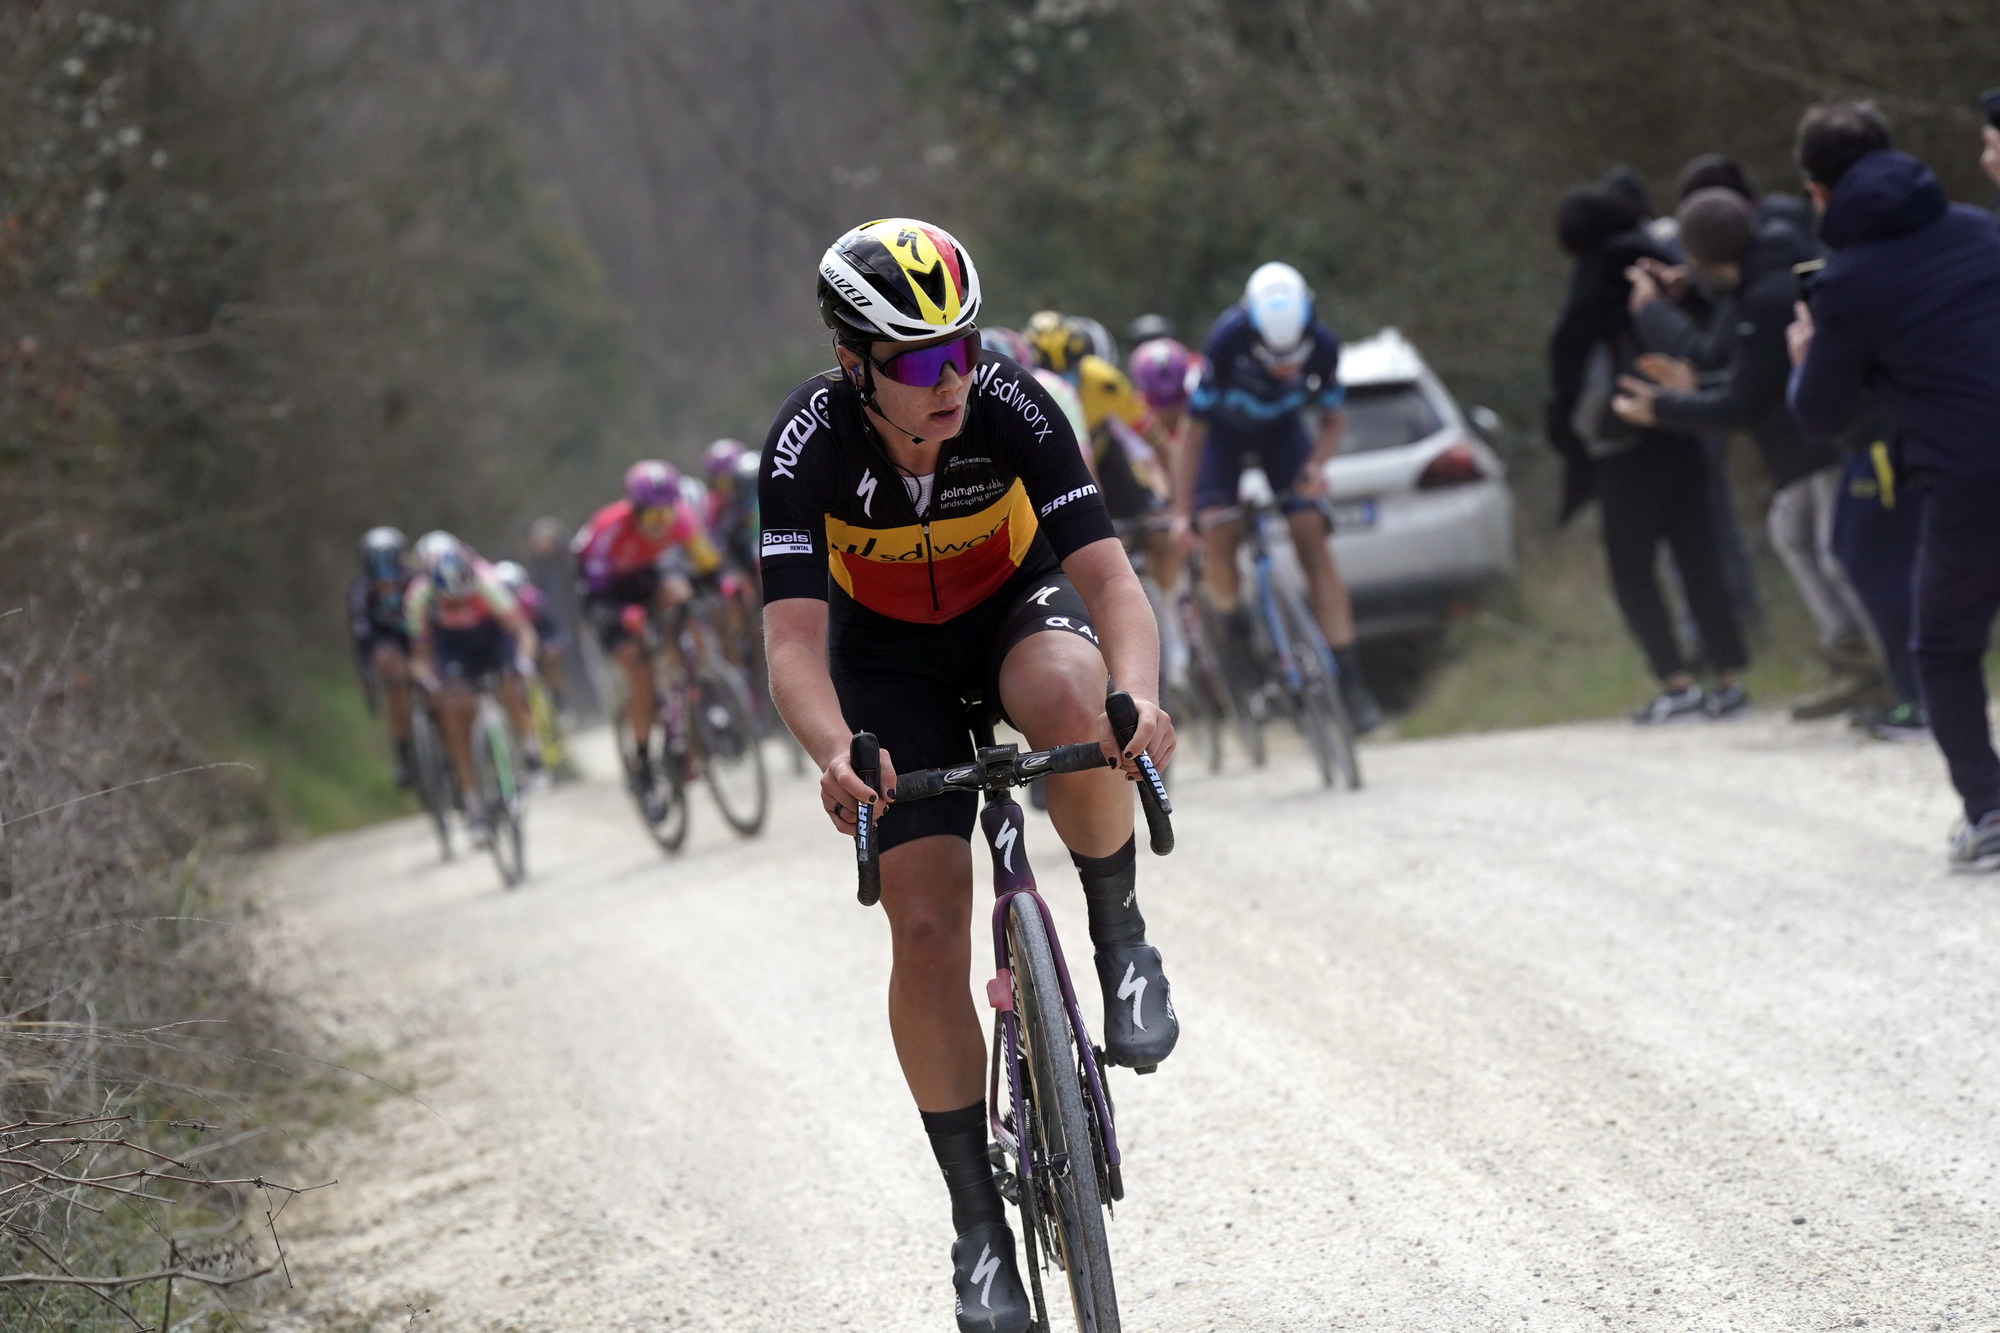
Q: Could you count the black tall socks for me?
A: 2